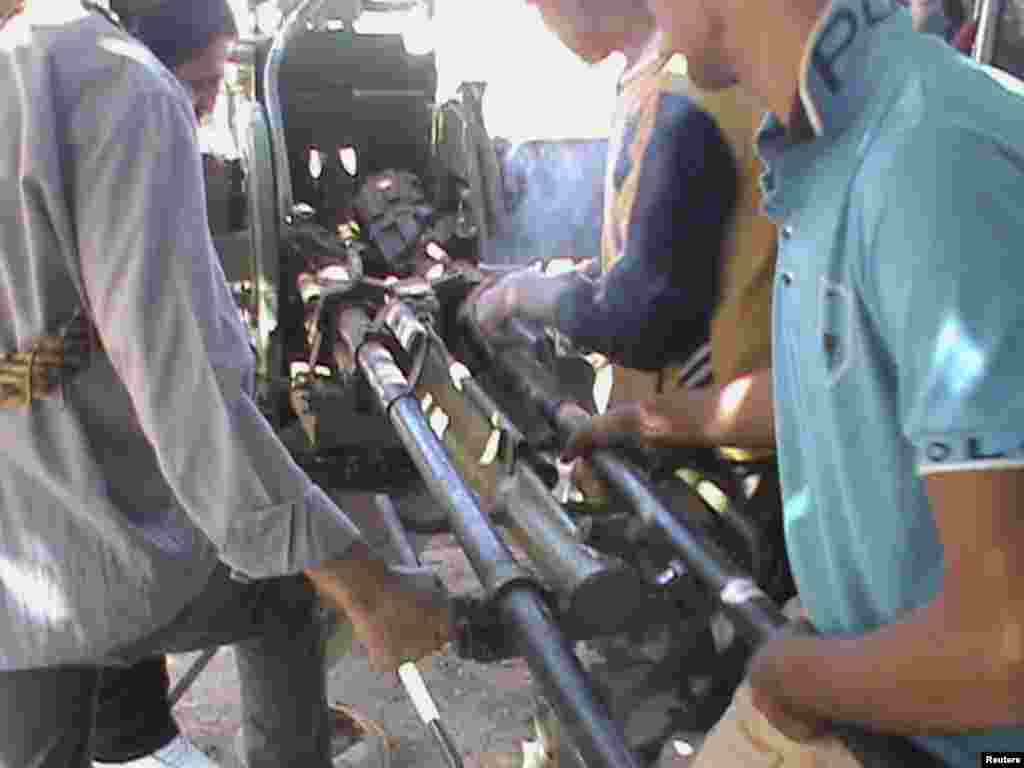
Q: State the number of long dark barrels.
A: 2